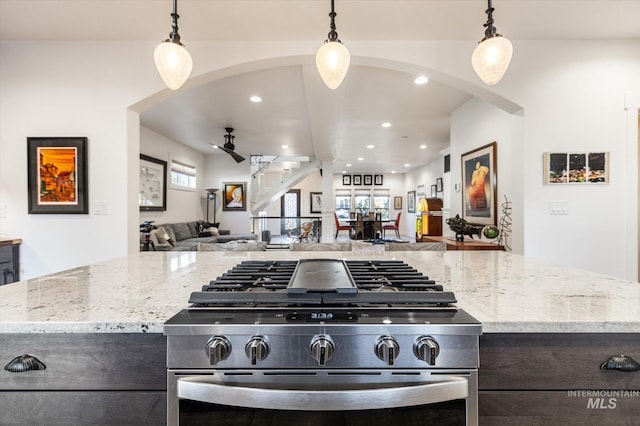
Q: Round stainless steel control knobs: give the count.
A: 5